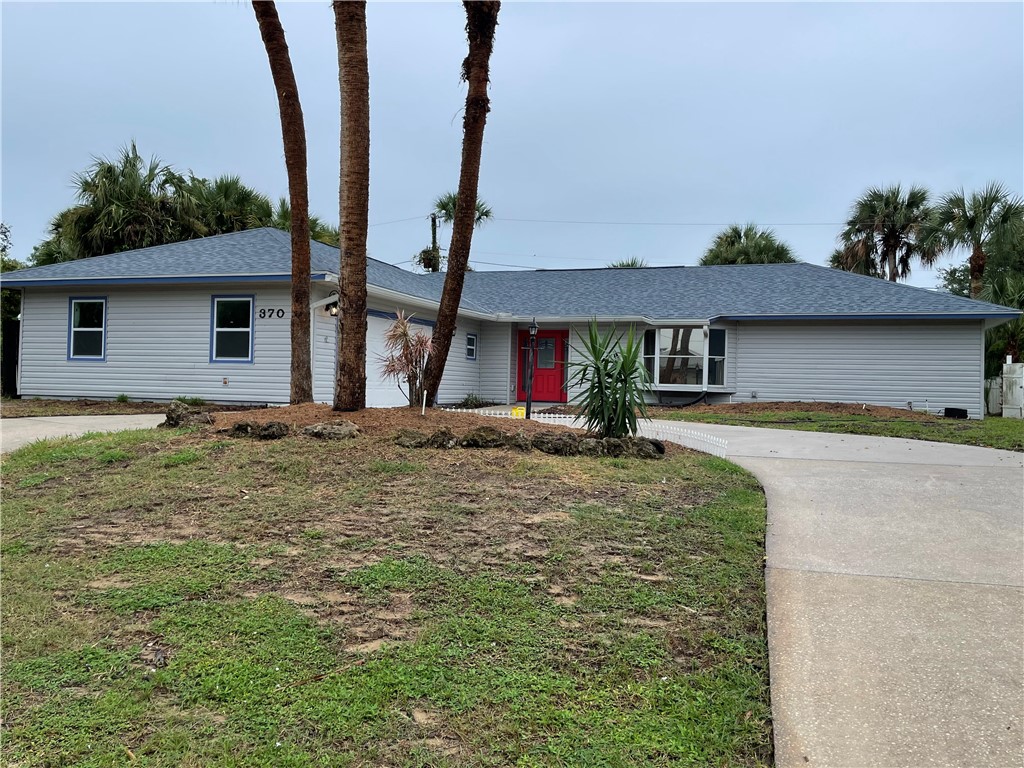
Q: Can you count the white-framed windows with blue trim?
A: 3